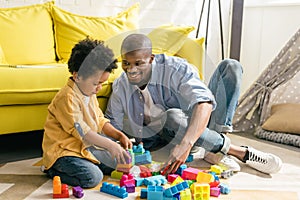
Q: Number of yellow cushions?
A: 3